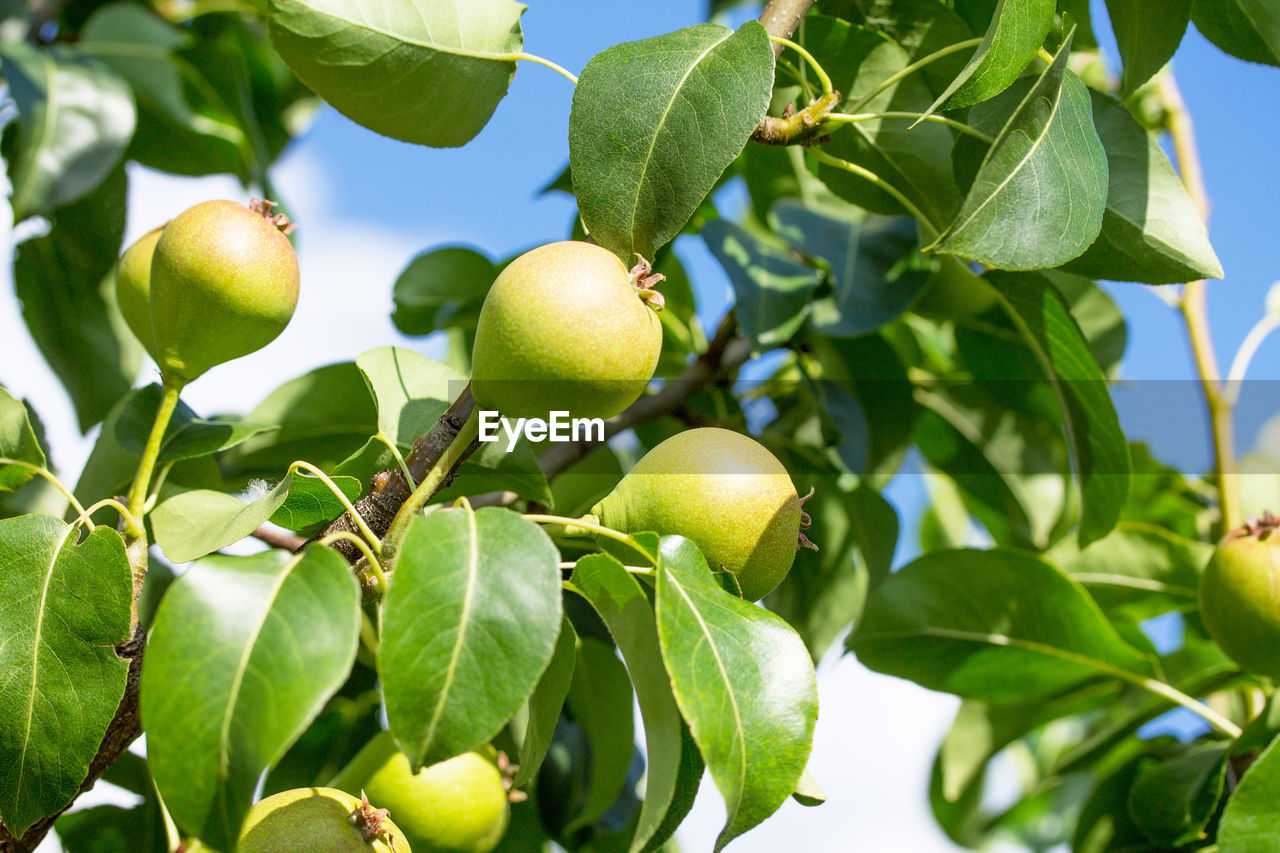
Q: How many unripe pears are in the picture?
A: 7